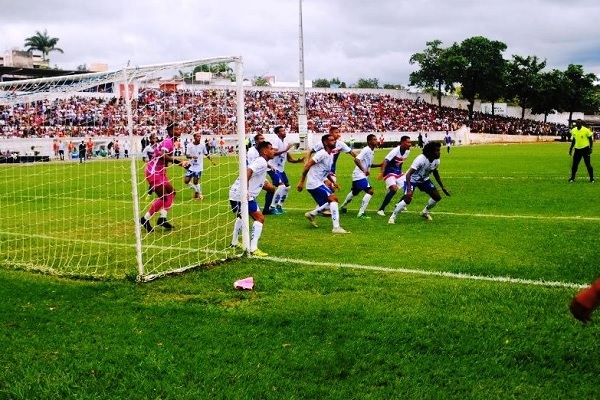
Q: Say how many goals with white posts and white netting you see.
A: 1